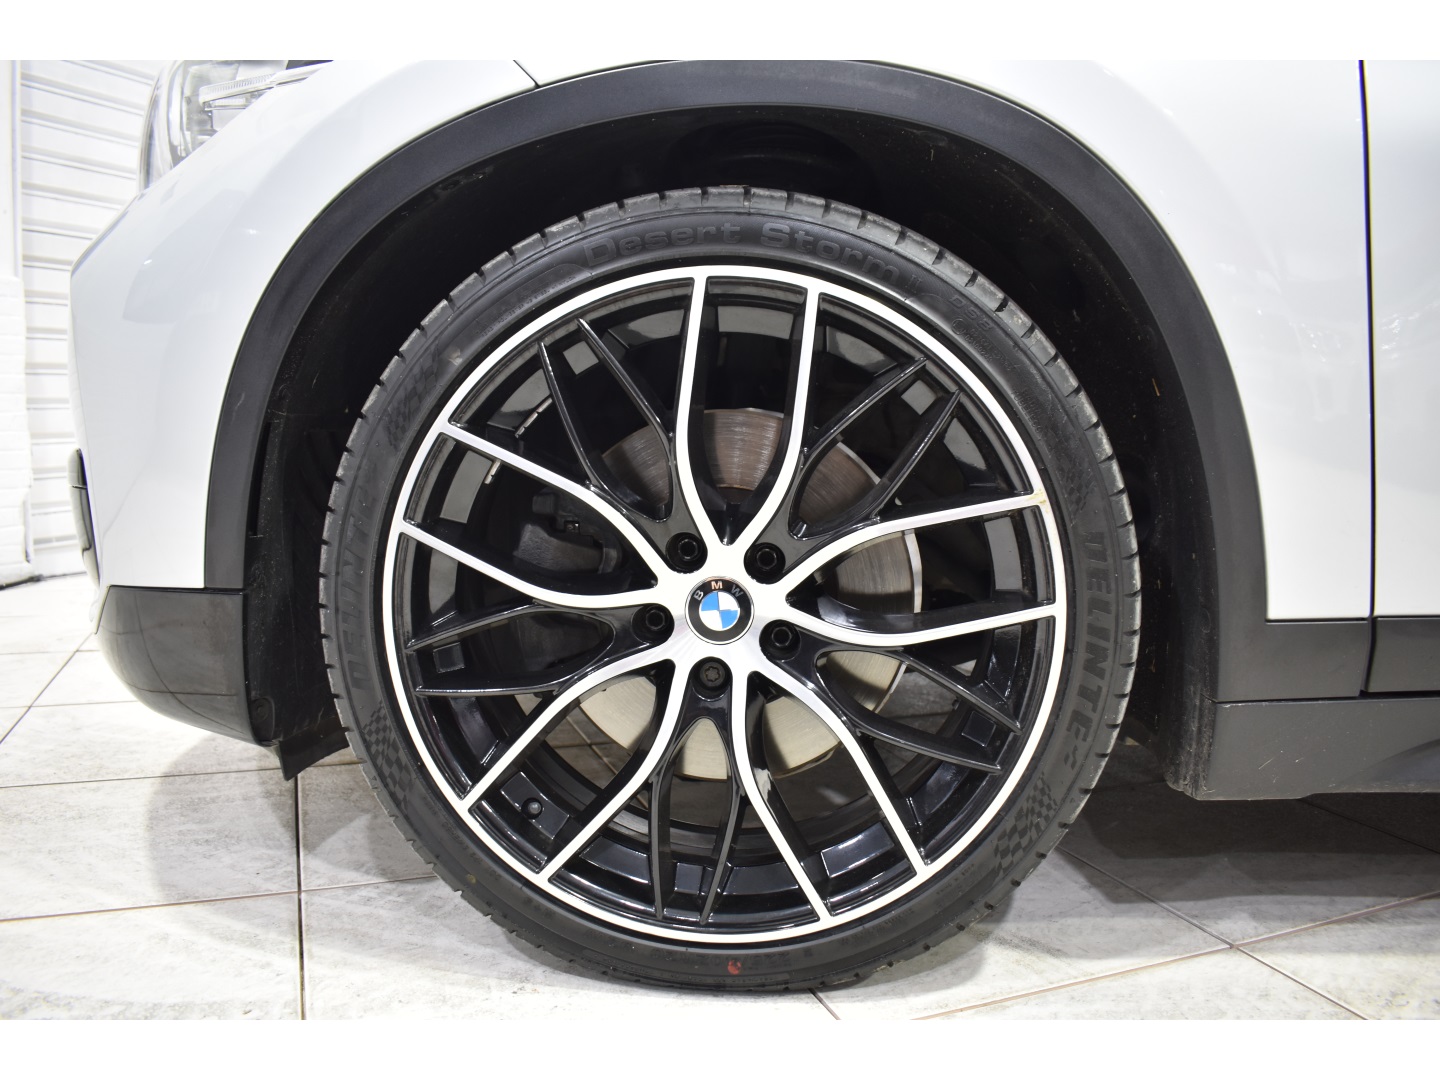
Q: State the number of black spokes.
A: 10